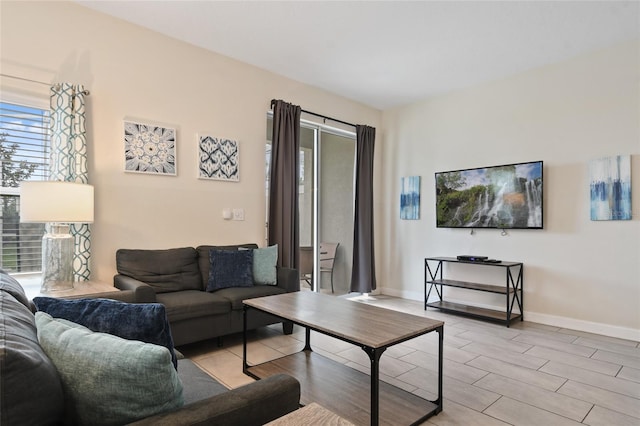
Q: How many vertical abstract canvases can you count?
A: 2